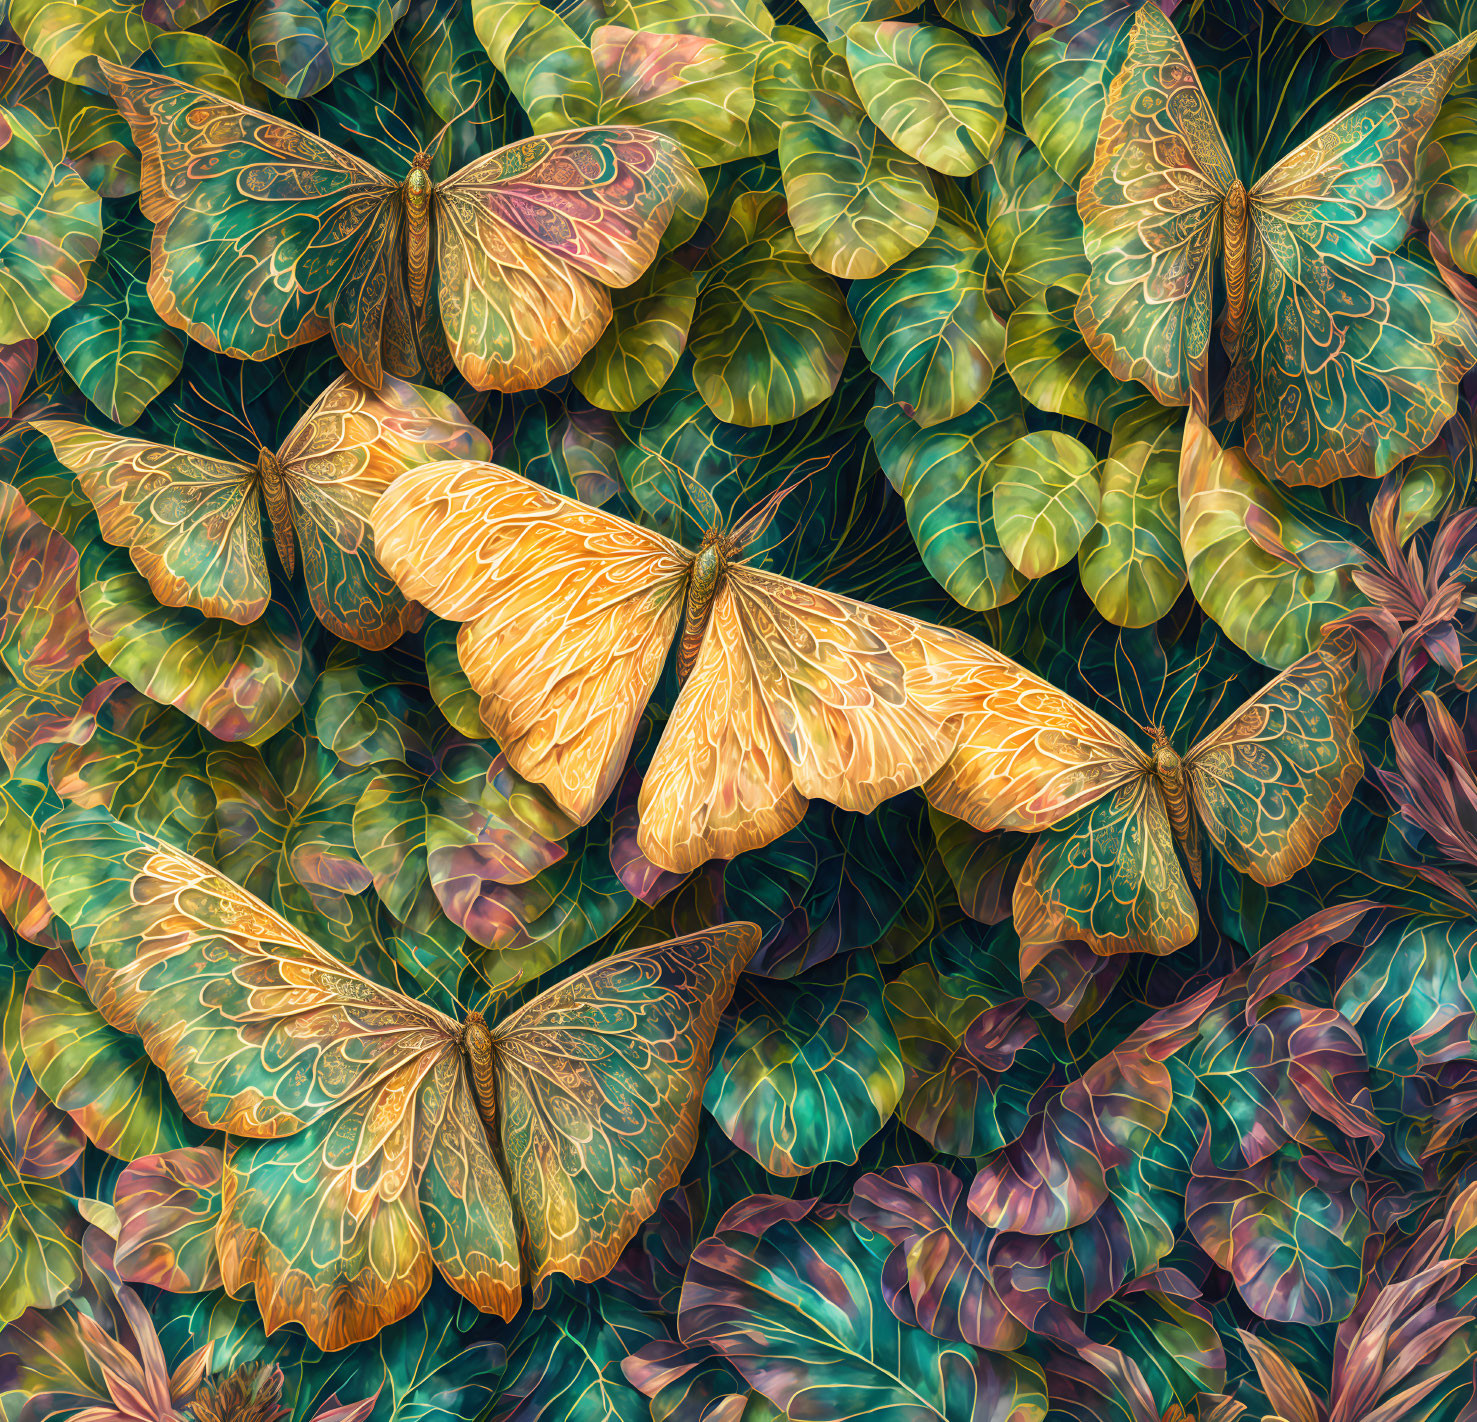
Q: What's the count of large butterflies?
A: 6